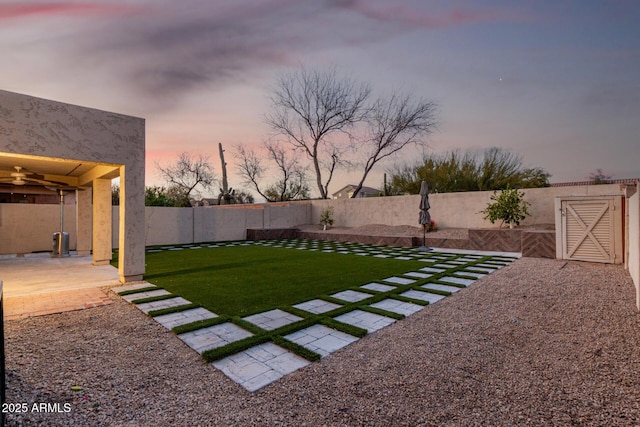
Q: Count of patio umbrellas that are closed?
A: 1